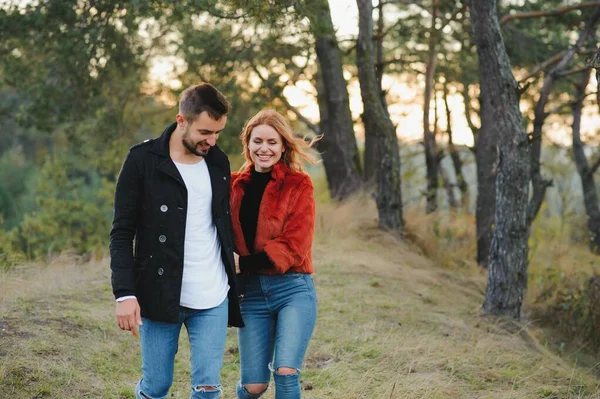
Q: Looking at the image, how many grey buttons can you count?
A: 3